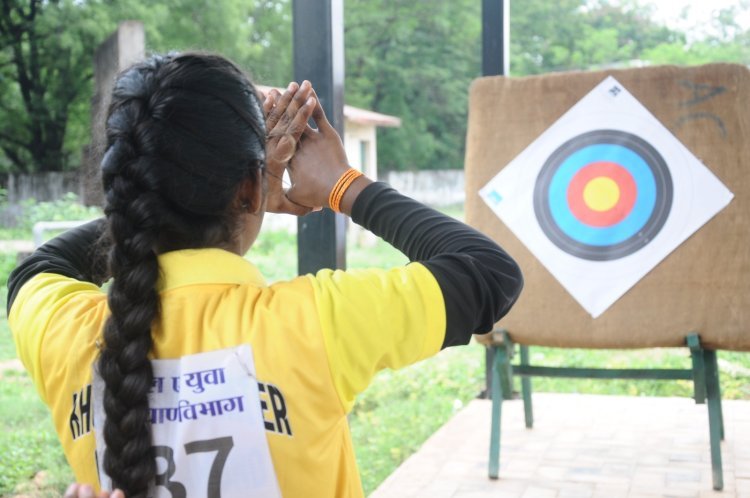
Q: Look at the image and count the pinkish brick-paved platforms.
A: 1